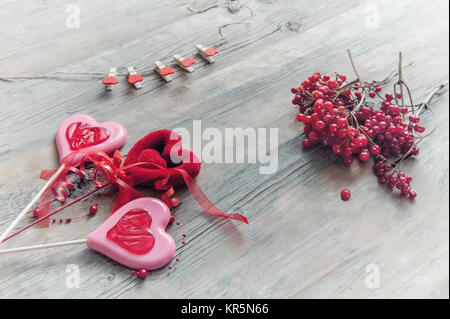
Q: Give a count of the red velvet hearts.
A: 1